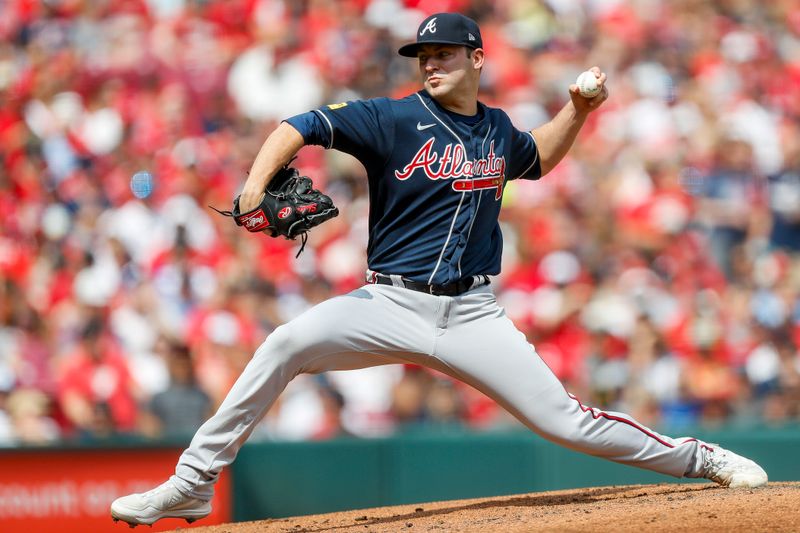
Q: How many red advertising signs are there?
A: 1